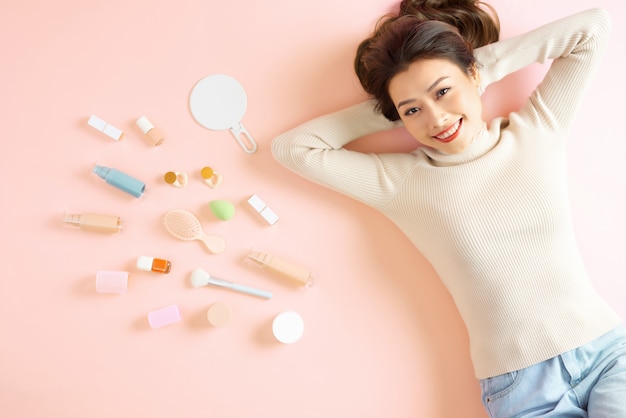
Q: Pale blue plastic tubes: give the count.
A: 1